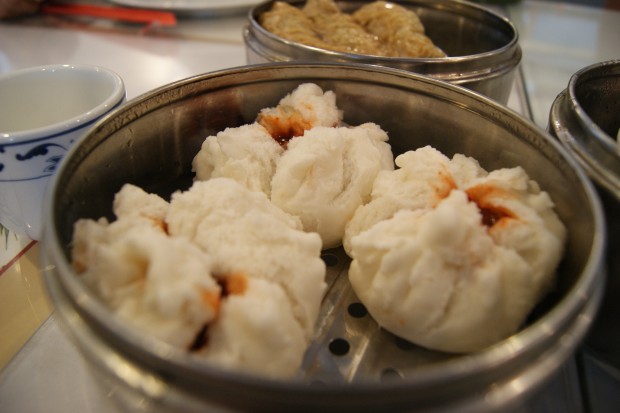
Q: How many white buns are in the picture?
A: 3